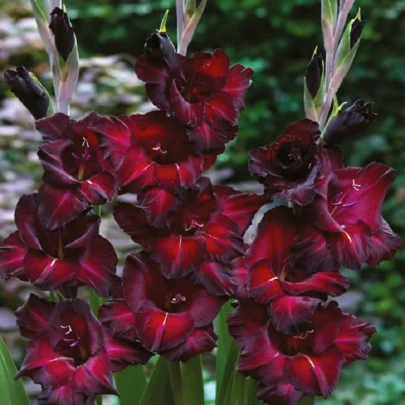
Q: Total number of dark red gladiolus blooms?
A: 11